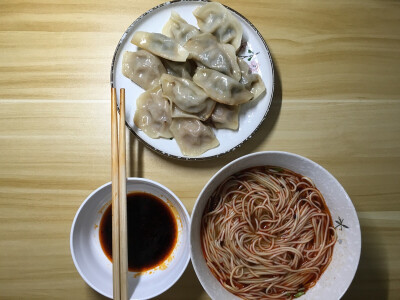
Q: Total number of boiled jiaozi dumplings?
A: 12